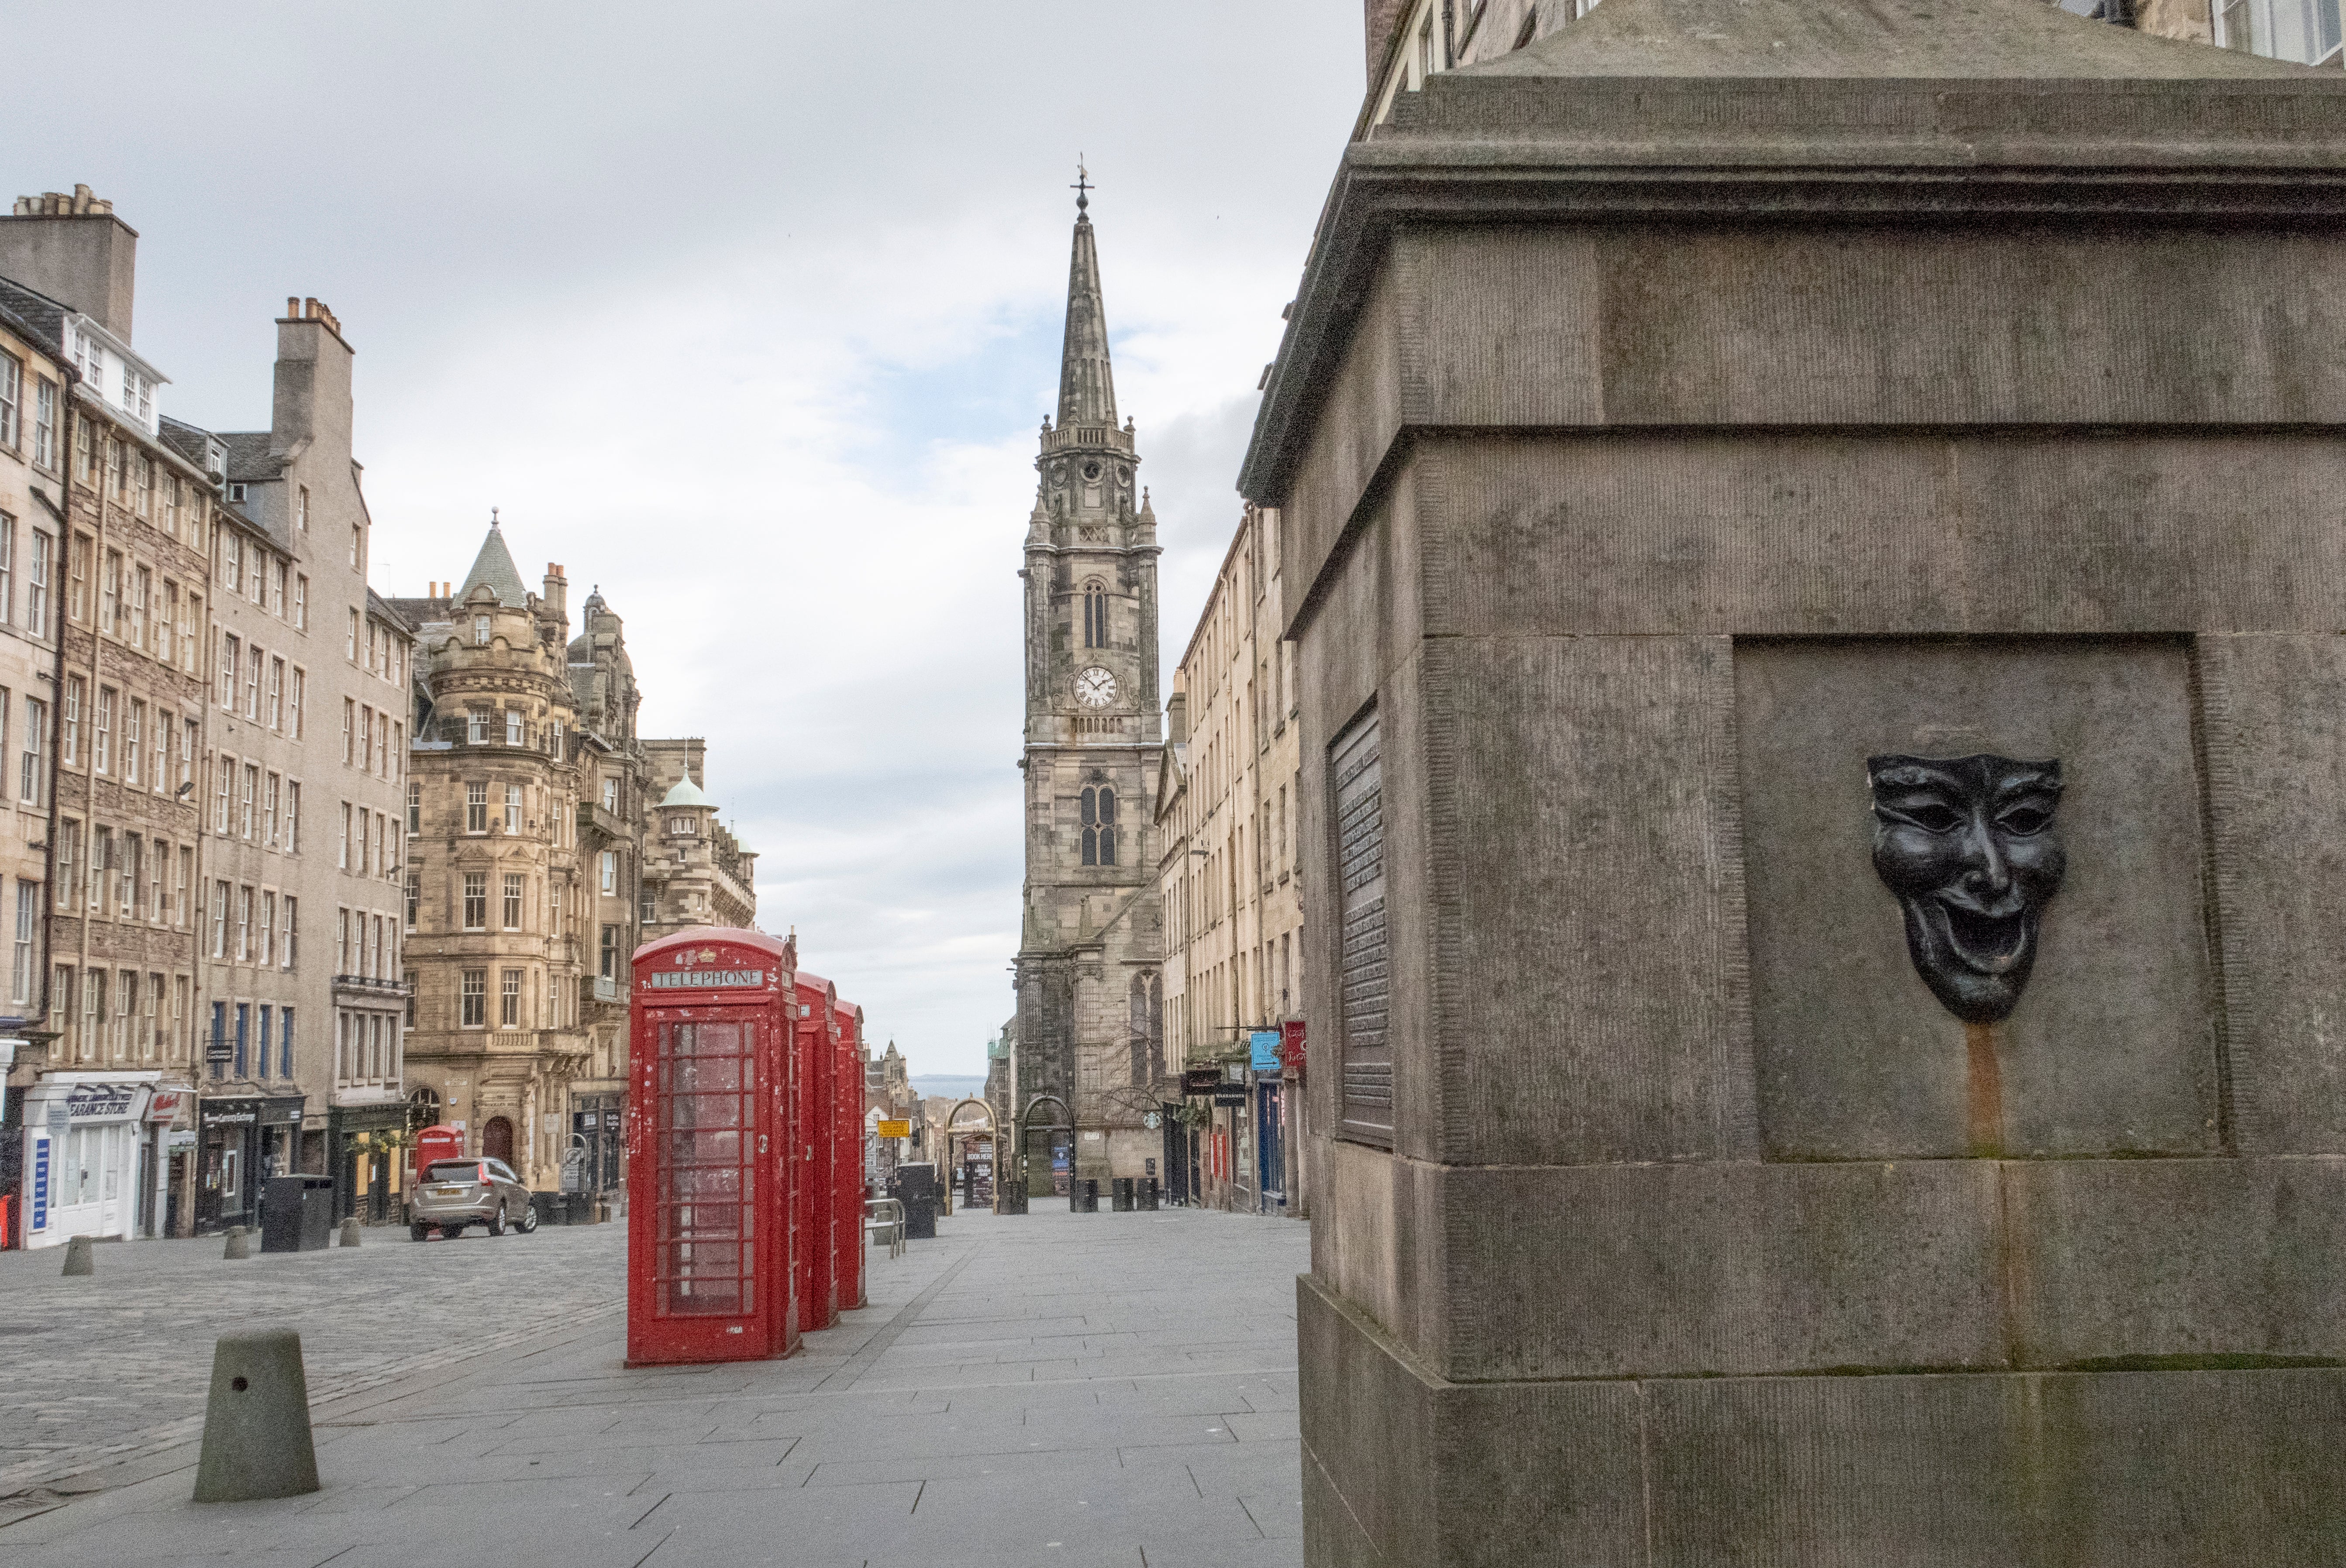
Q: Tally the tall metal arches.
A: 2